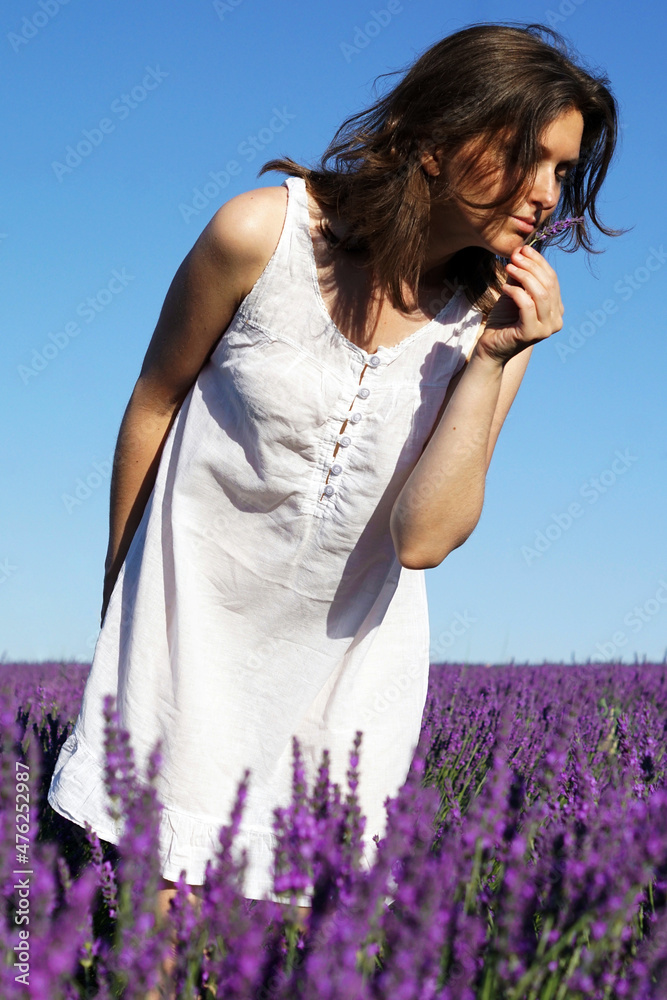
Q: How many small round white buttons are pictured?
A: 6